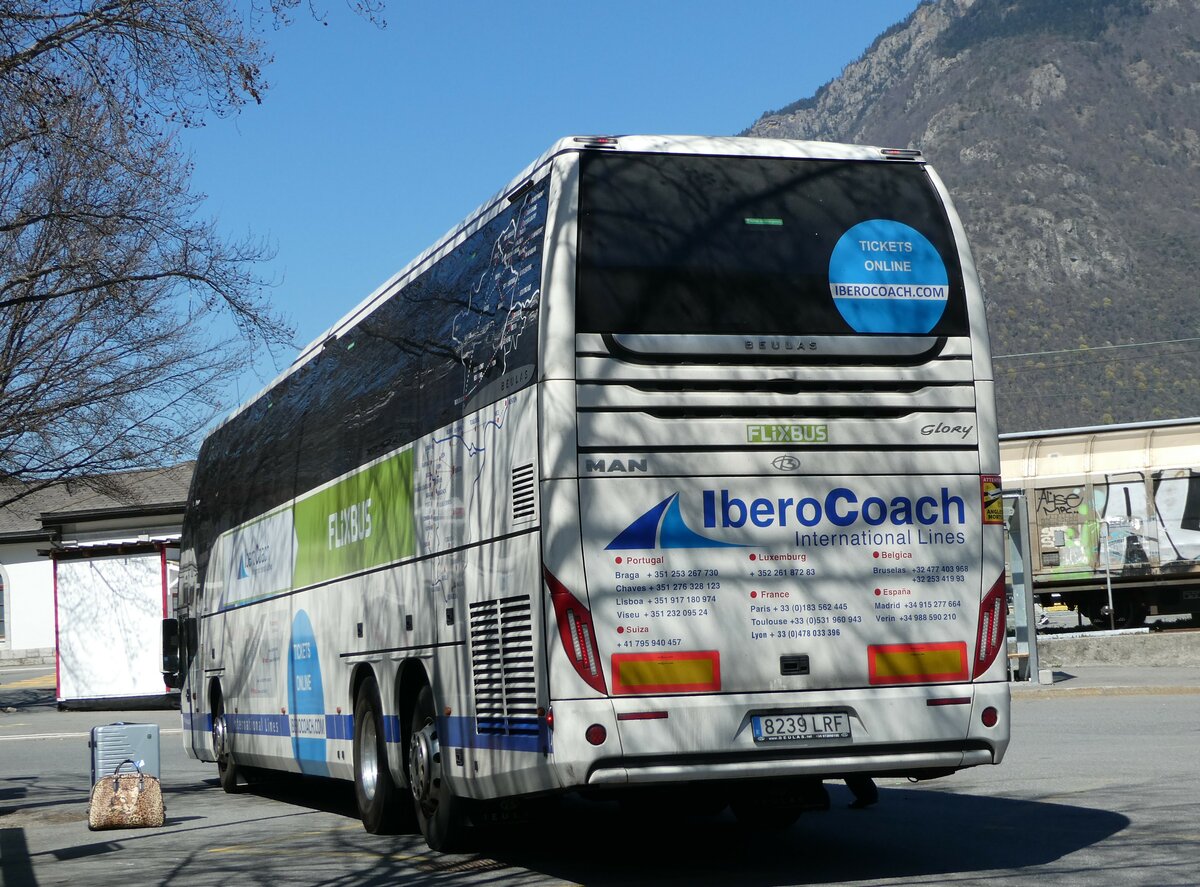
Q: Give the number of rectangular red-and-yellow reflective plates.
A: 2